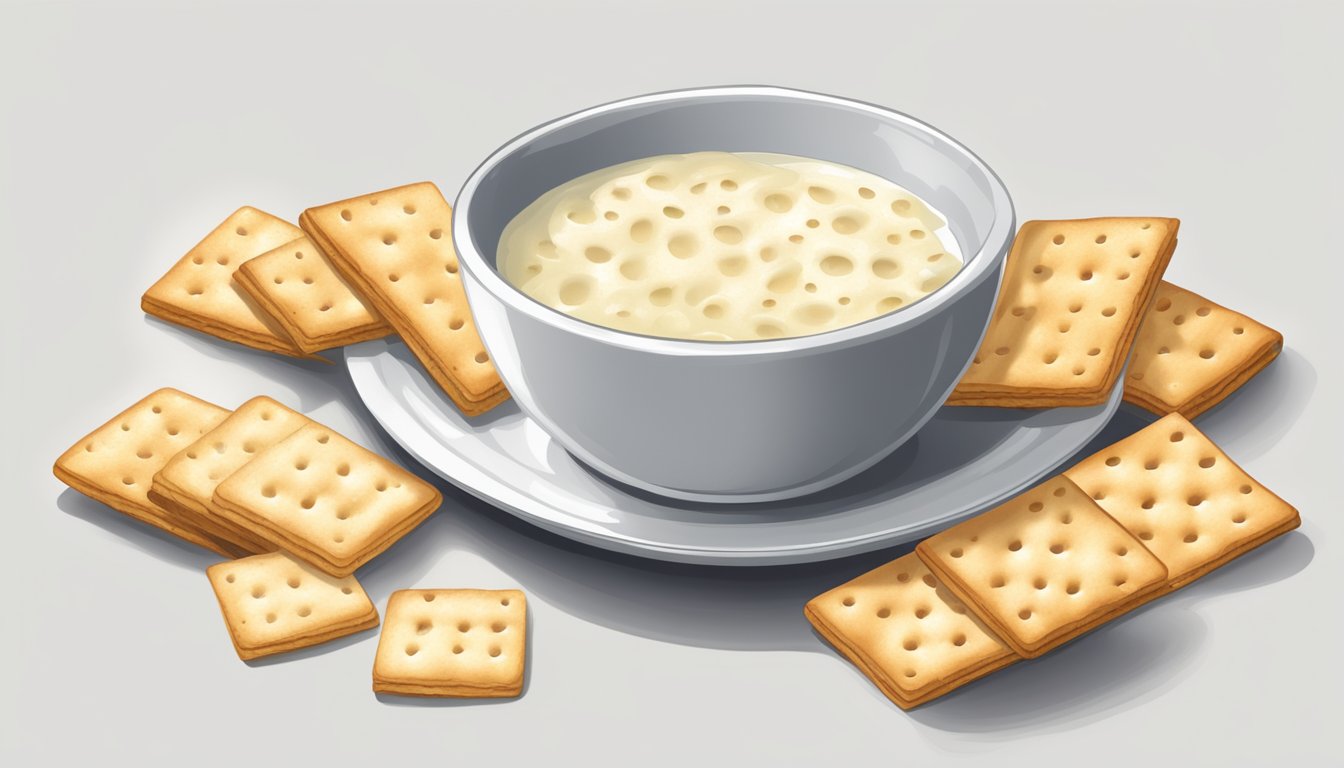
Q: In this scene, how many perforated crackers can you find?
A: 13